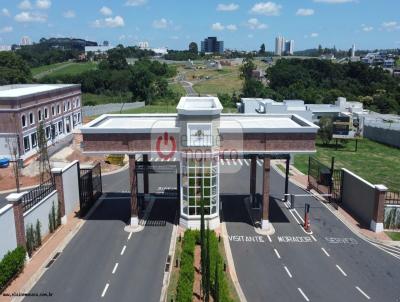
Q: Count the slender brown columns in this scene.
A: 4